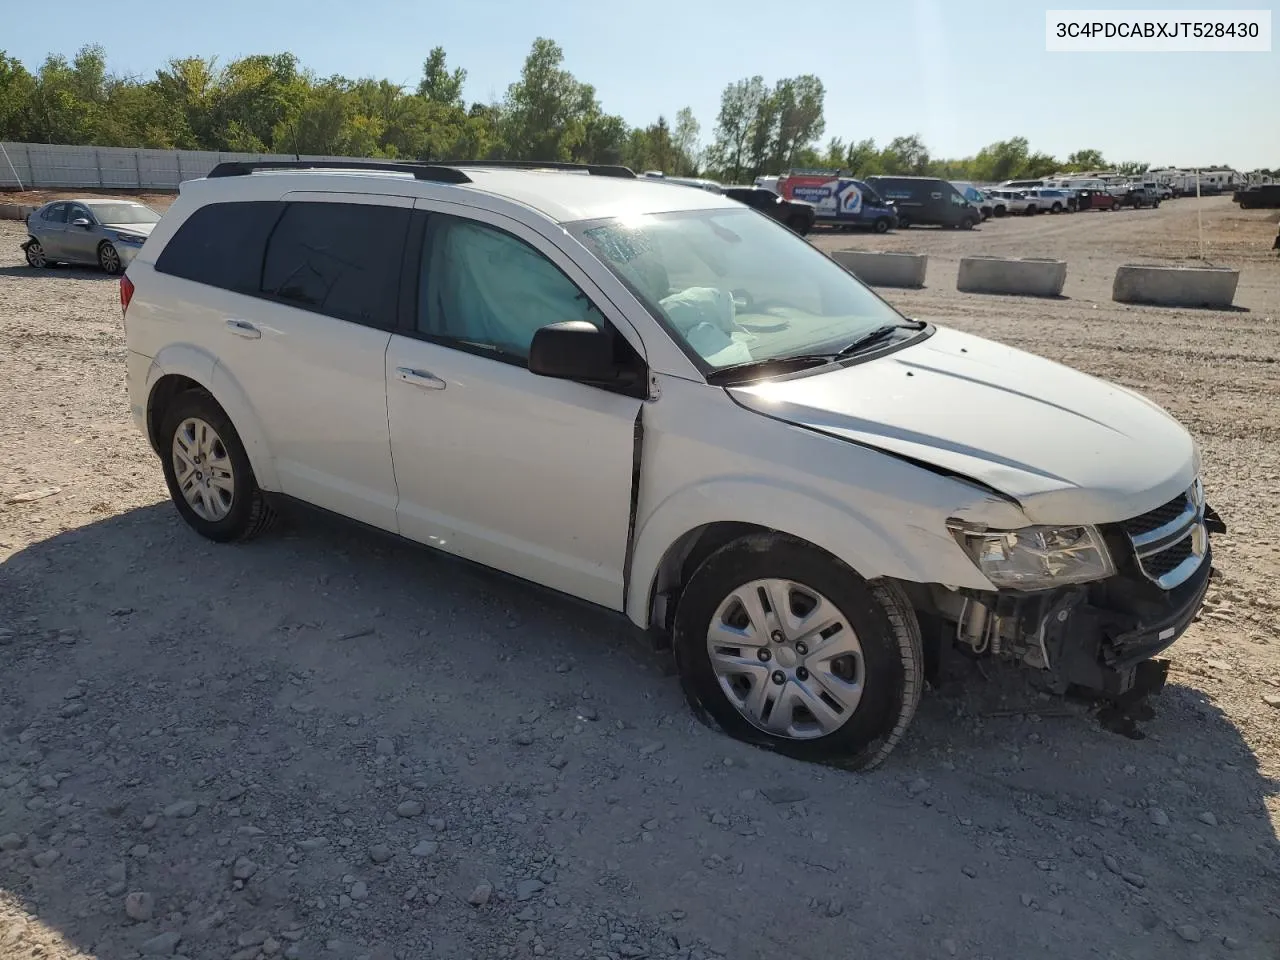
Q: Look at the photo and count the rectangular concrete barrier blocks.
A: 3